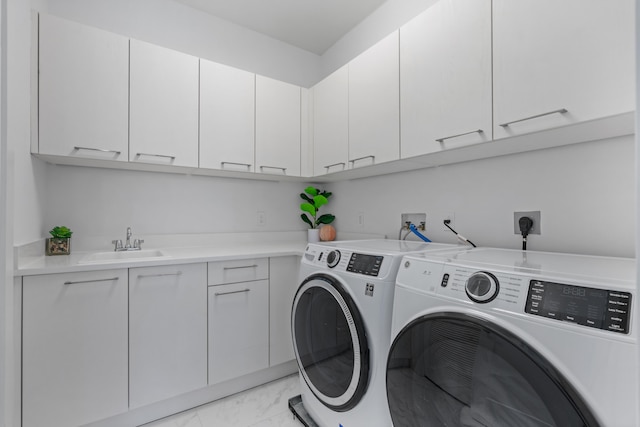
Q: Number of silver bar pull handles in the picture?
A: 12